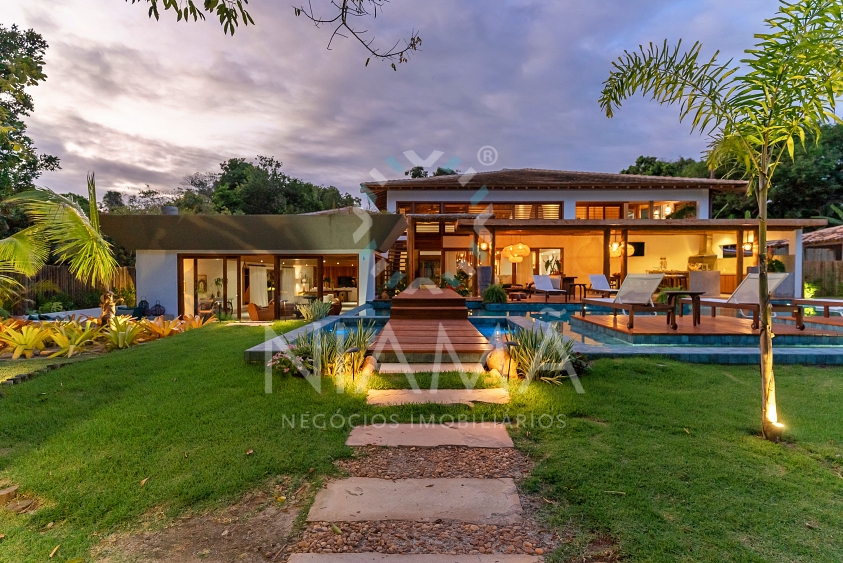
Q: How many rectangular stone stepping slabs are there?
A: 5